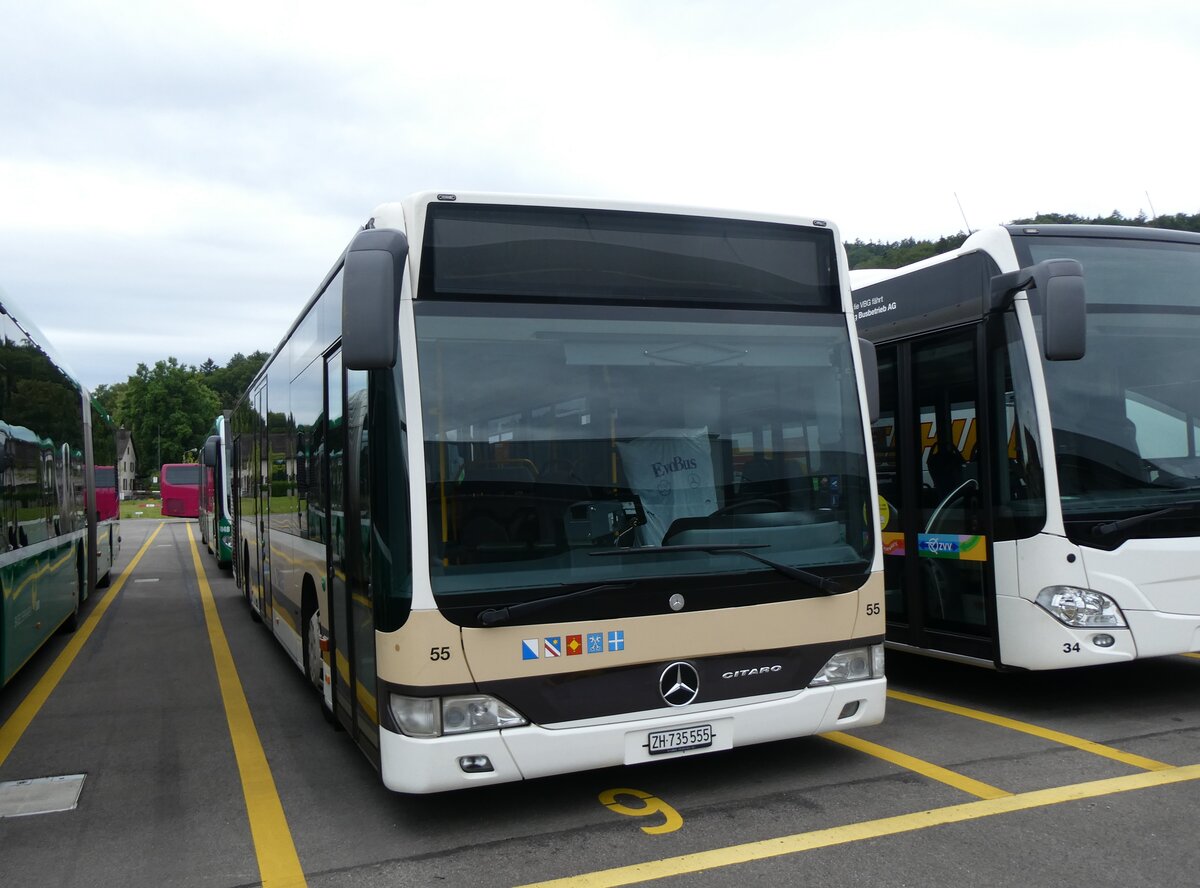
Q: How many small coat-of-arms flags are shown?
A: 5